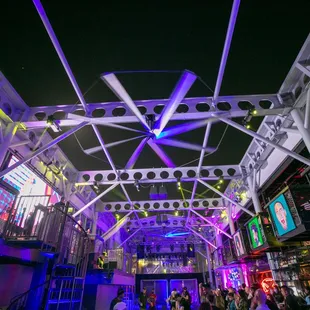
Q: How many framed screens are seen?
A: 3